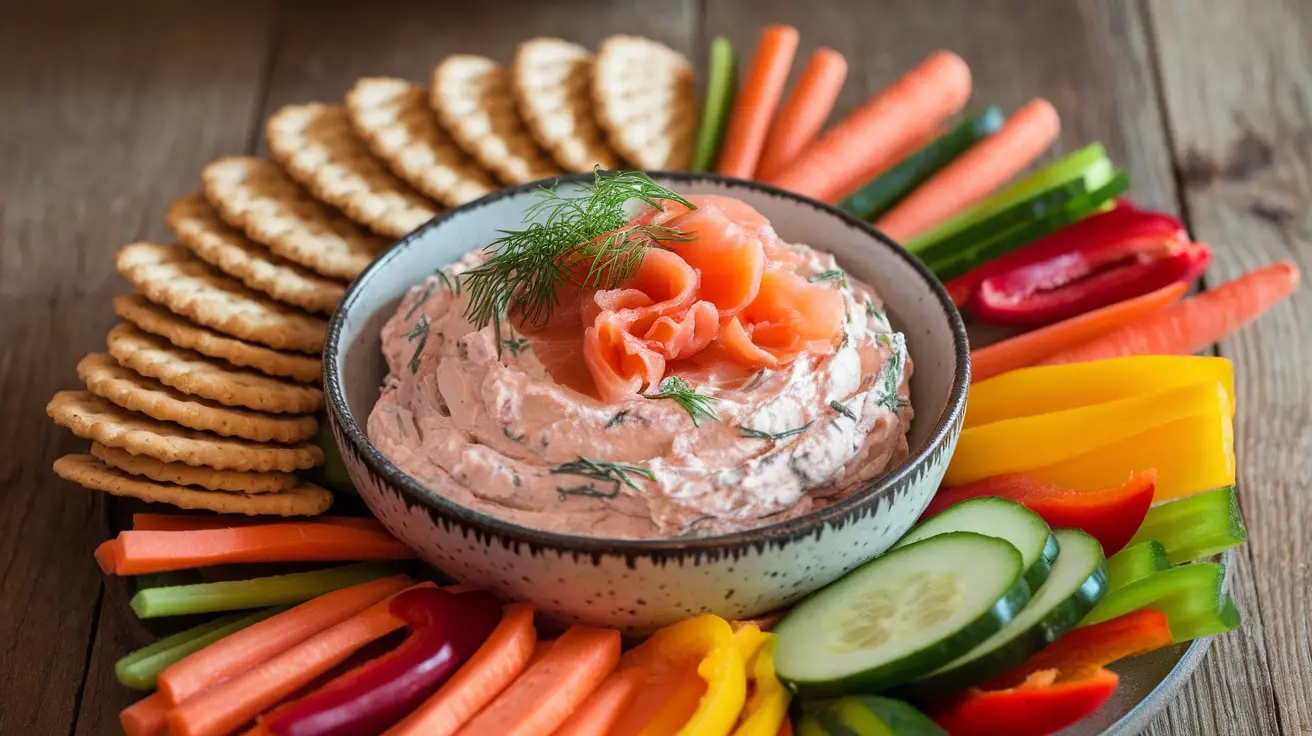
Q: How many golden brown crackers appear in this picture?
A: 14